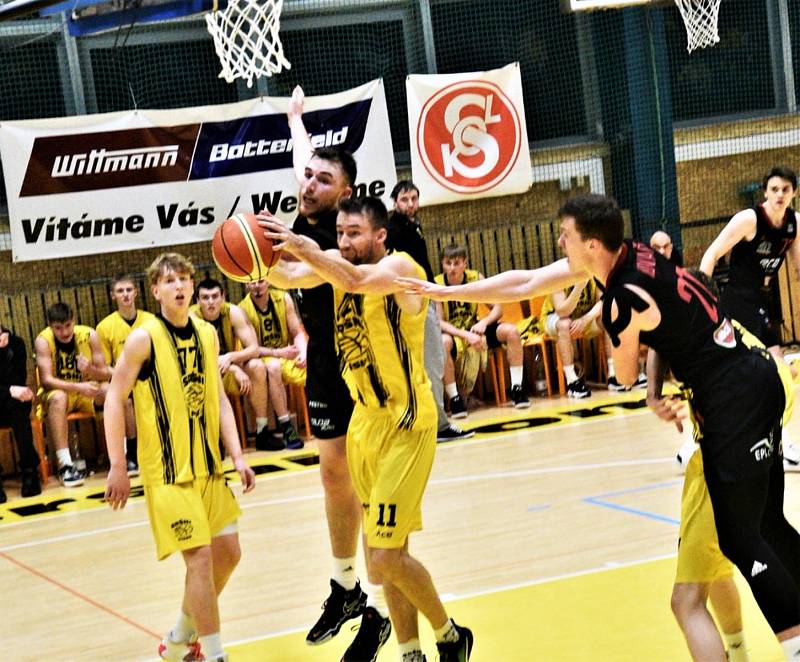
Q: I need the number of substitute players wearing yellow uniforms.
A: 6